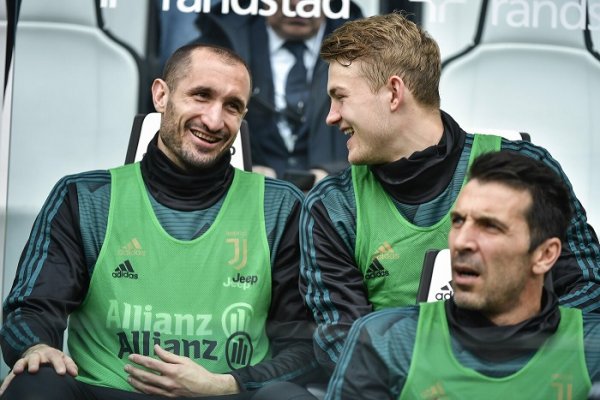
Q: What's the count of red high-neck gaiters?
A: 0